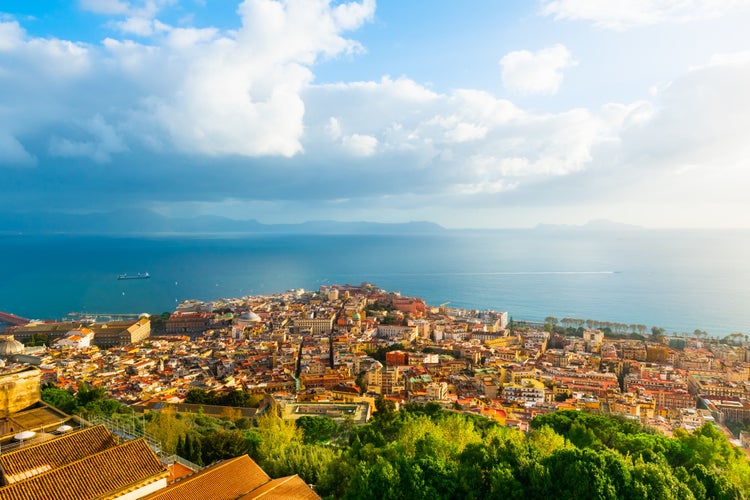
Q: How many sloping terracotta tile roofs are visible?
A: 4